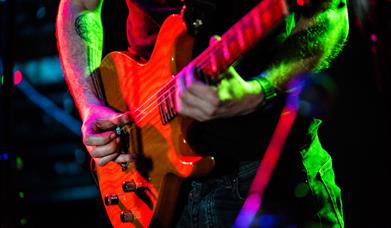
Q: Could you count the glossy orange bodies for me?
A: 1